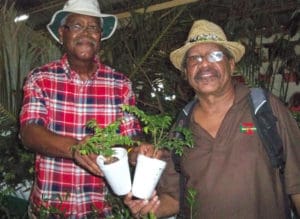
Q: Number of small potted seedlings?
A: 2